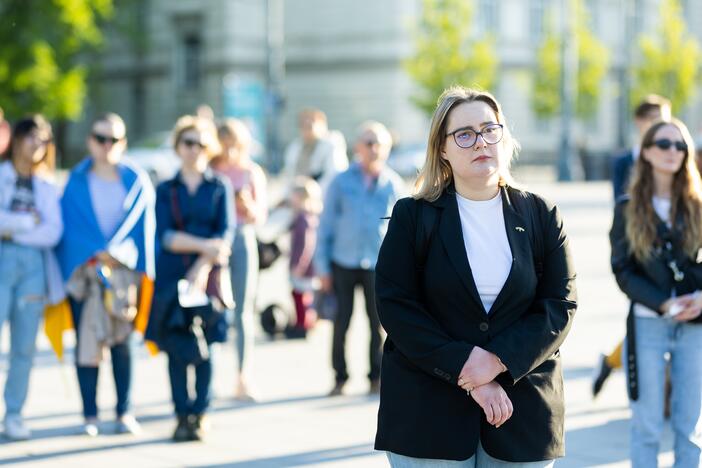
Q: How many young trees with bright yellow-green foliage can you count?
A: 3